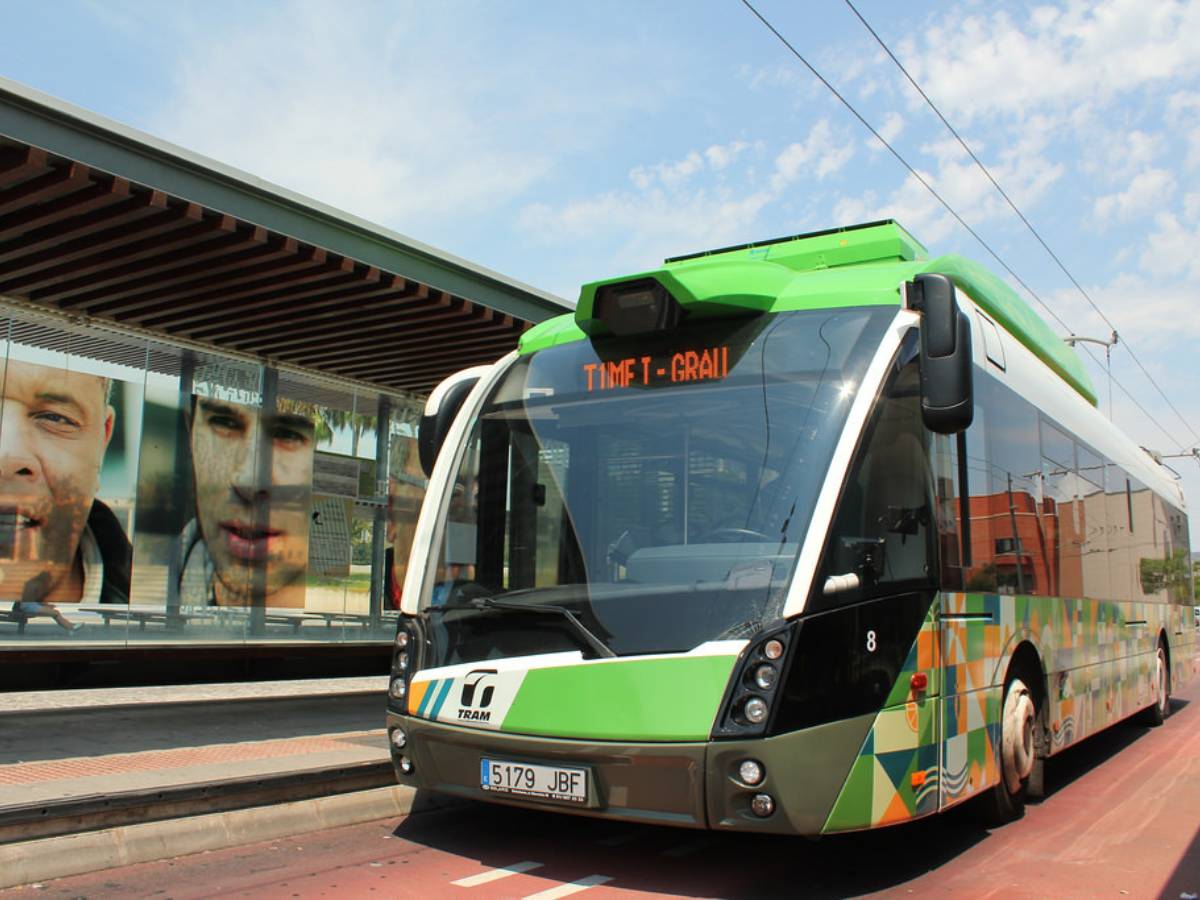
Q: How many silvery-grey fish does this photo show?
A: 0